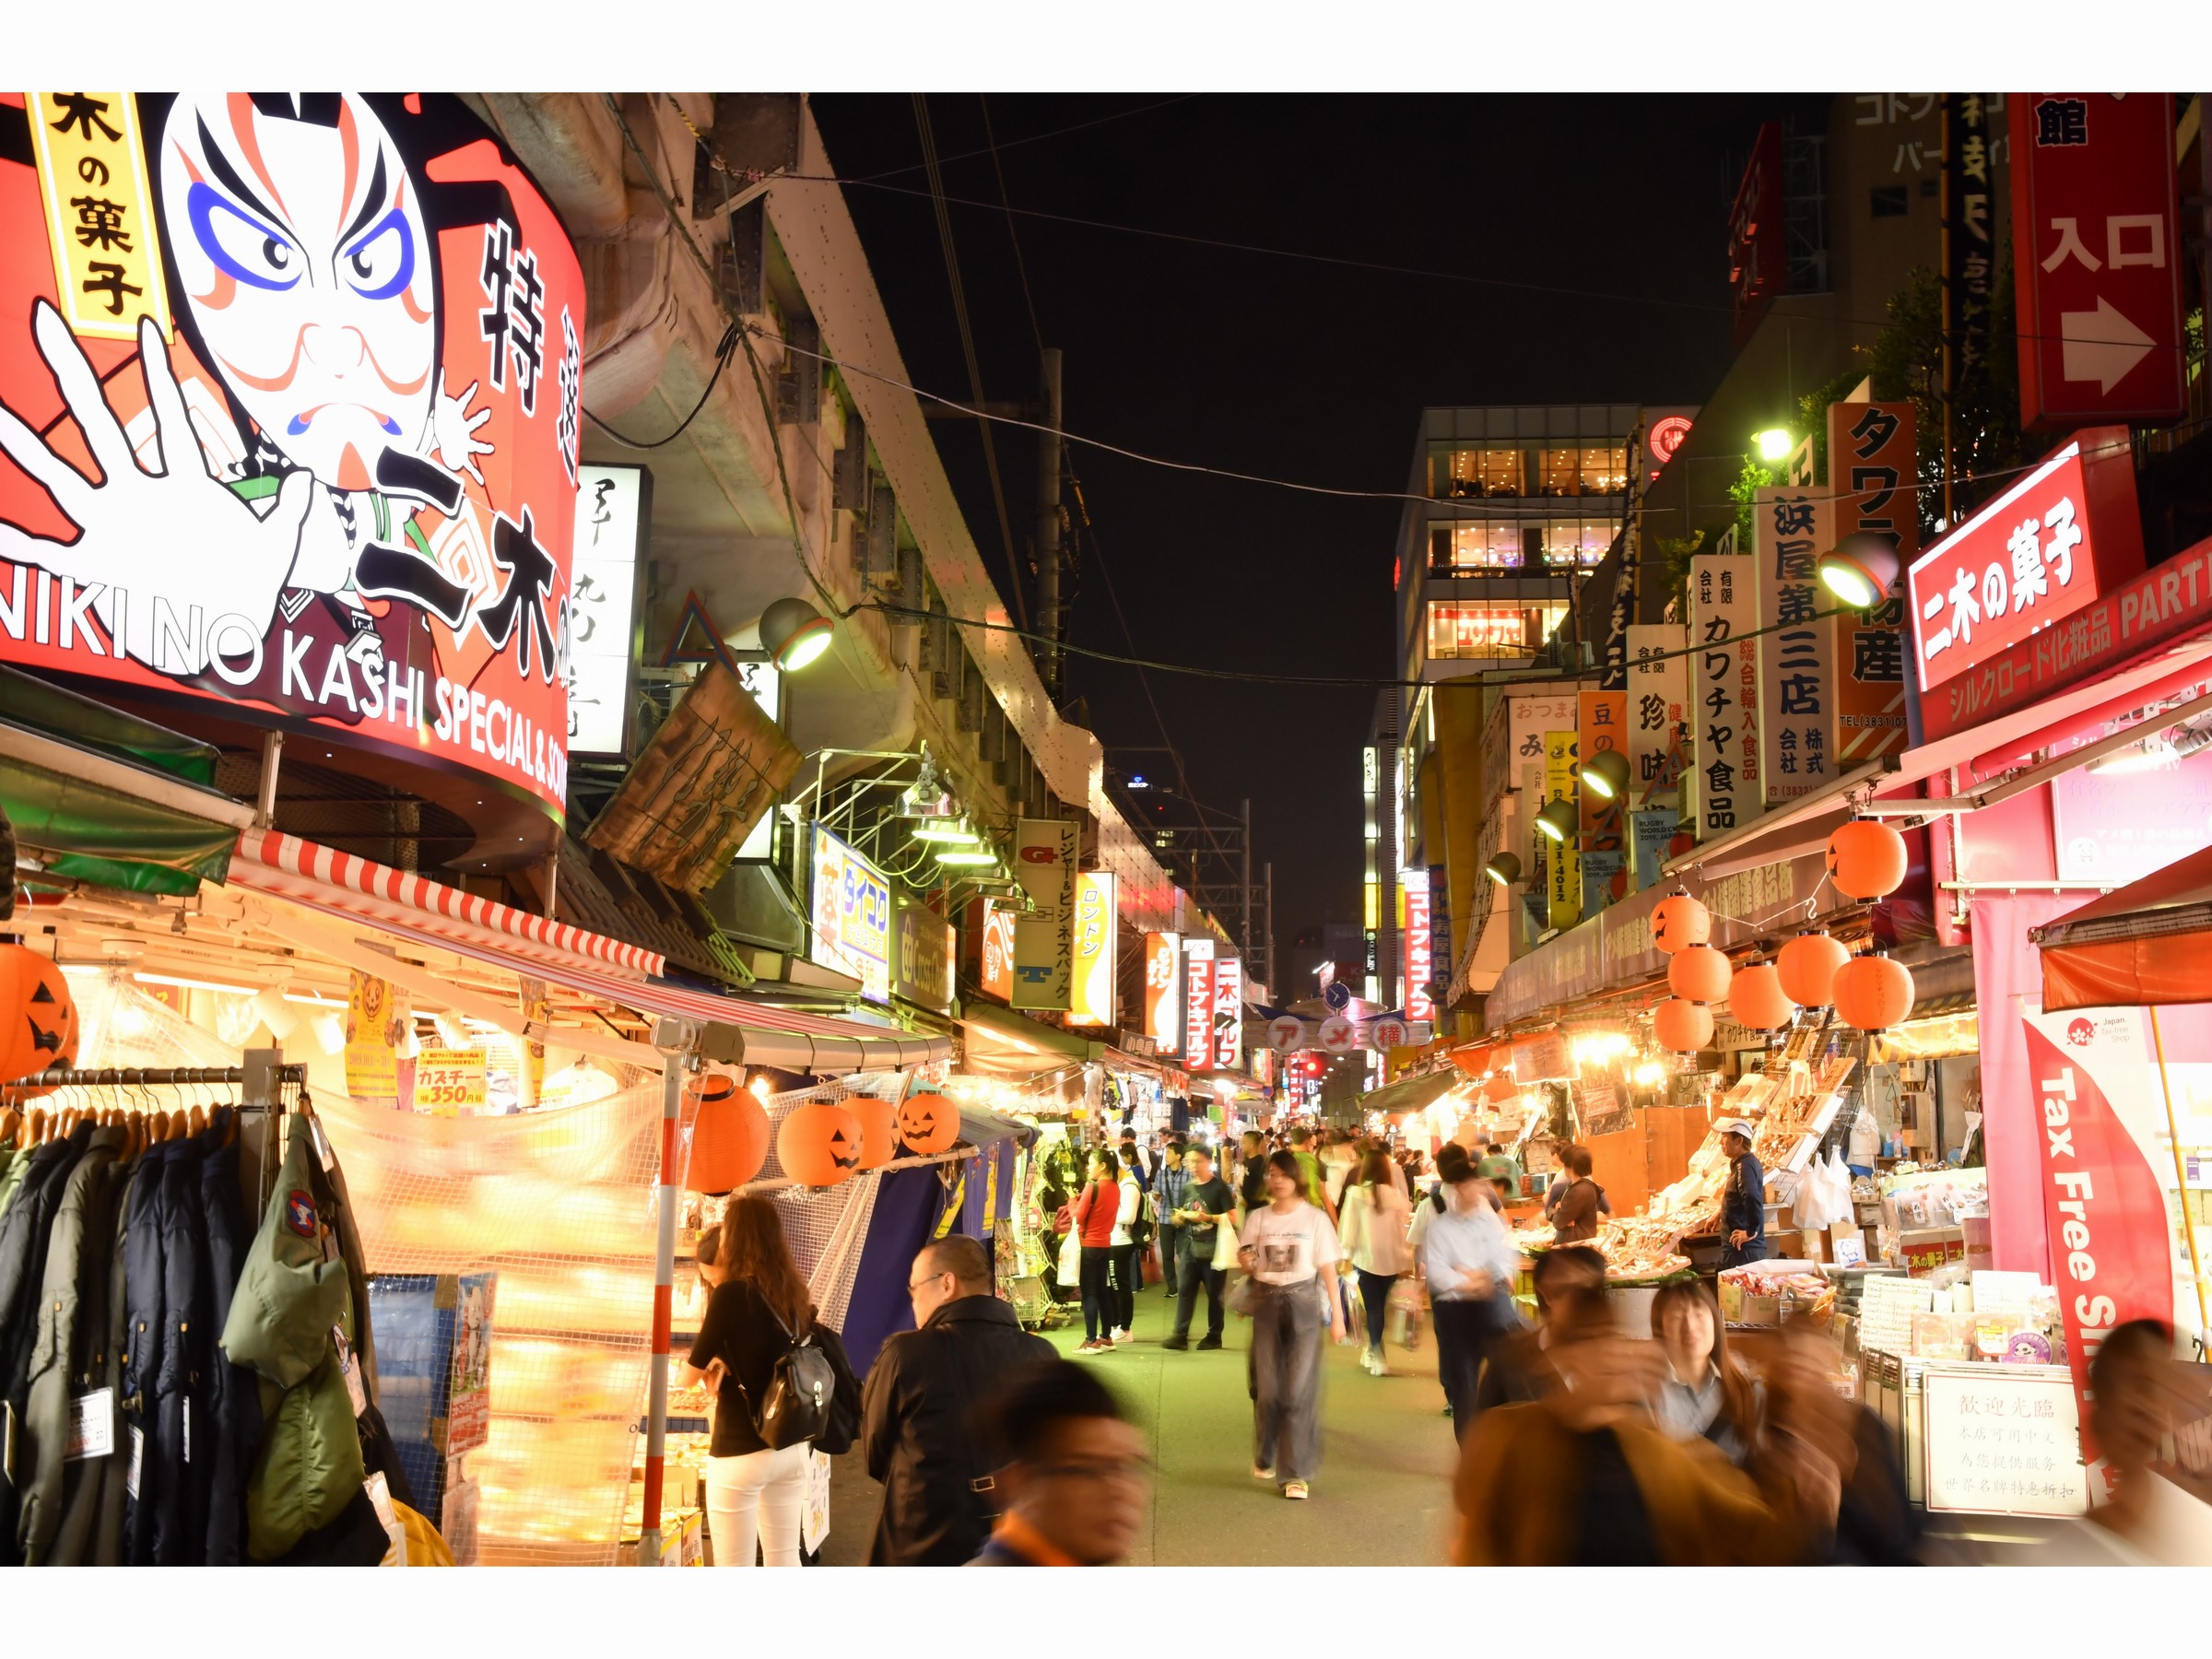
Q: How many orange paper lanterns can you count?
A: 13